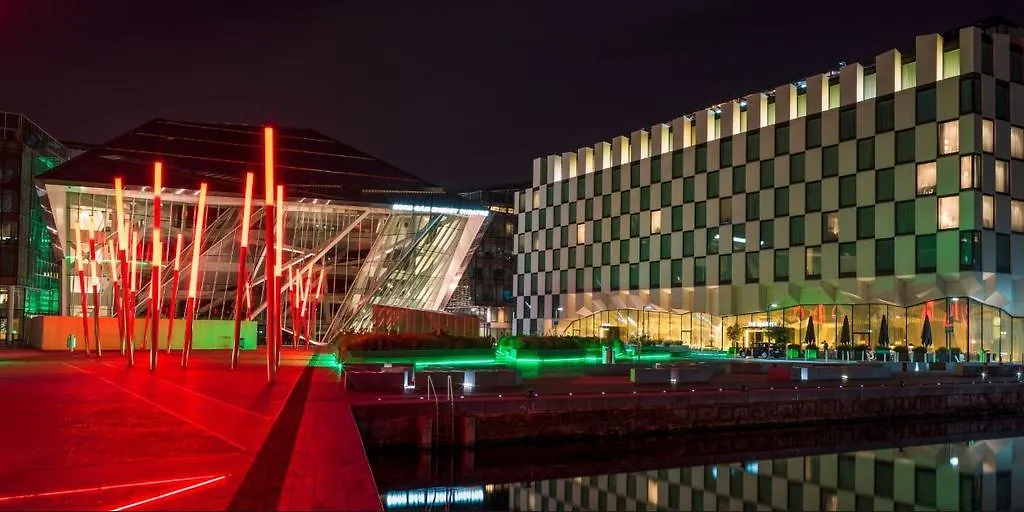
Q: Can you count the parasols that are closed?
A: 4